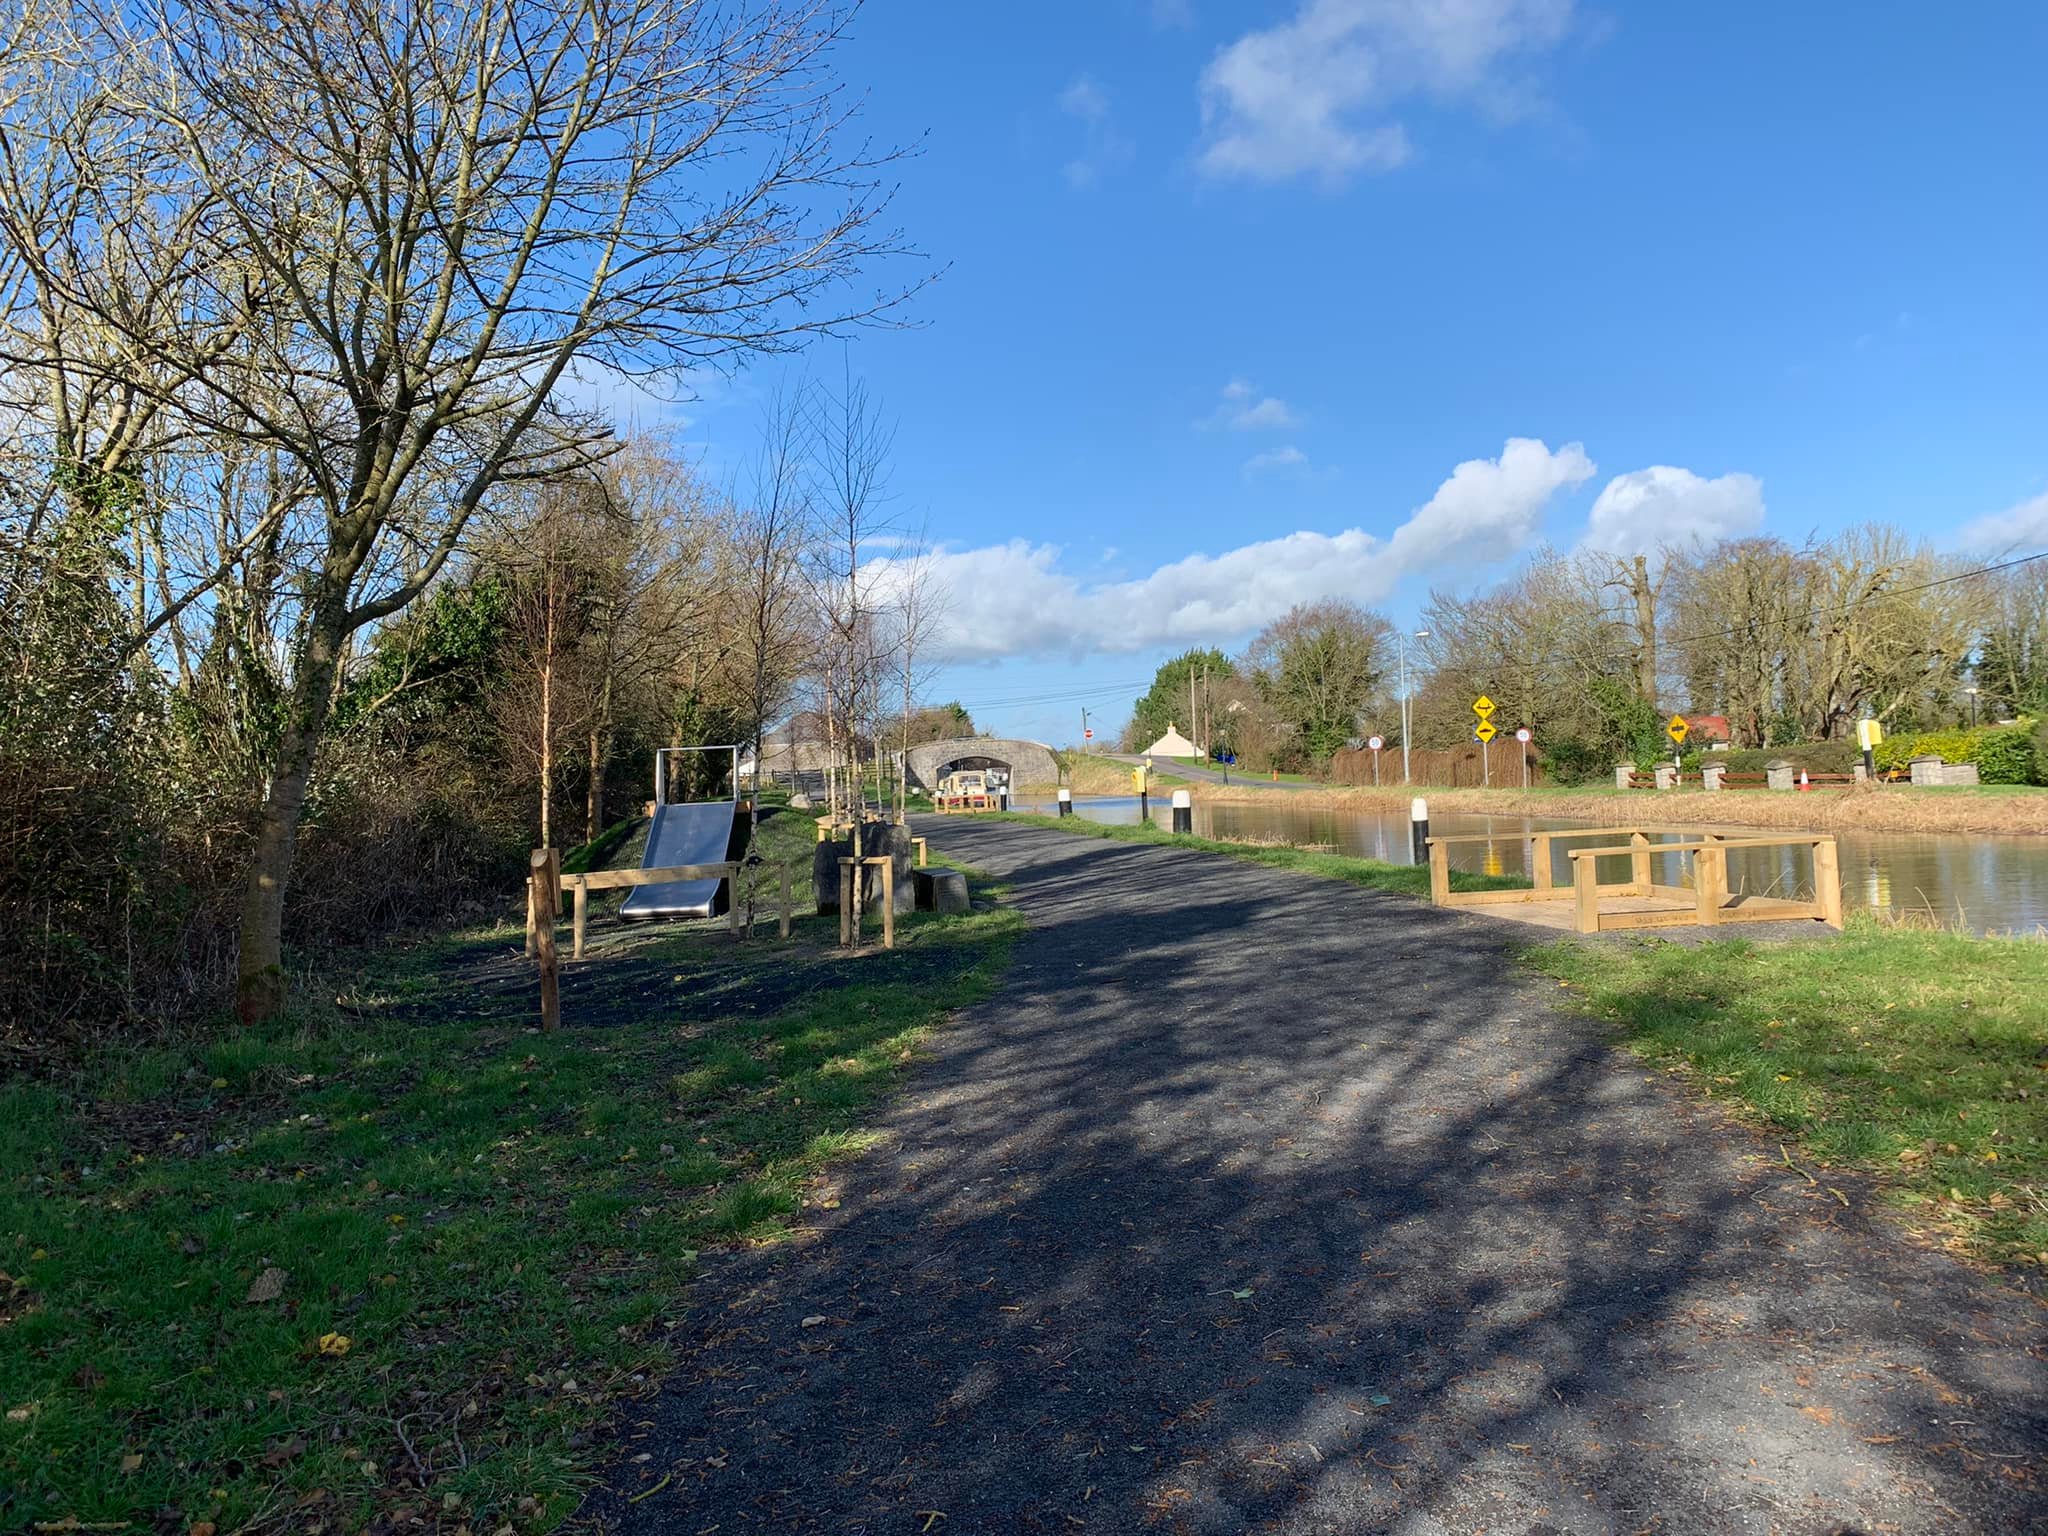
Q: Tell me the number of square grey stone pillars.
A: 6